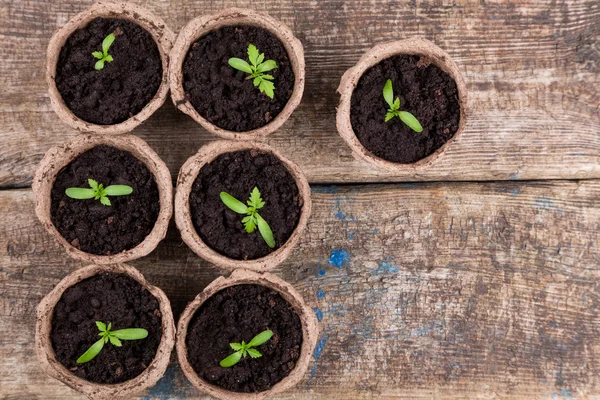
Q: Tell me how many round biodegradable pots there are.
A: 7